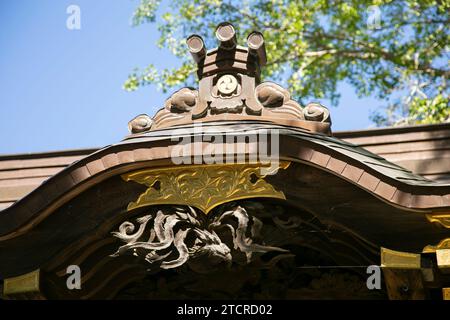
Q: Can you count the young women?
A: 0